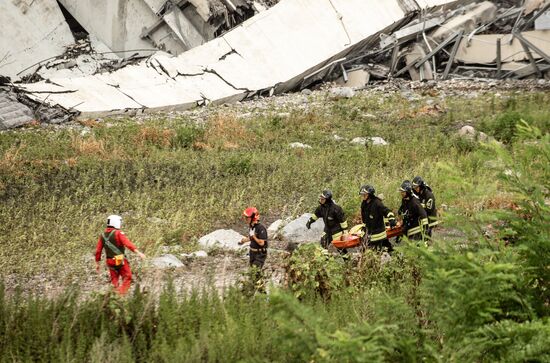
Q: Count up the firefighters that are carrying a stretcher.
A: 4